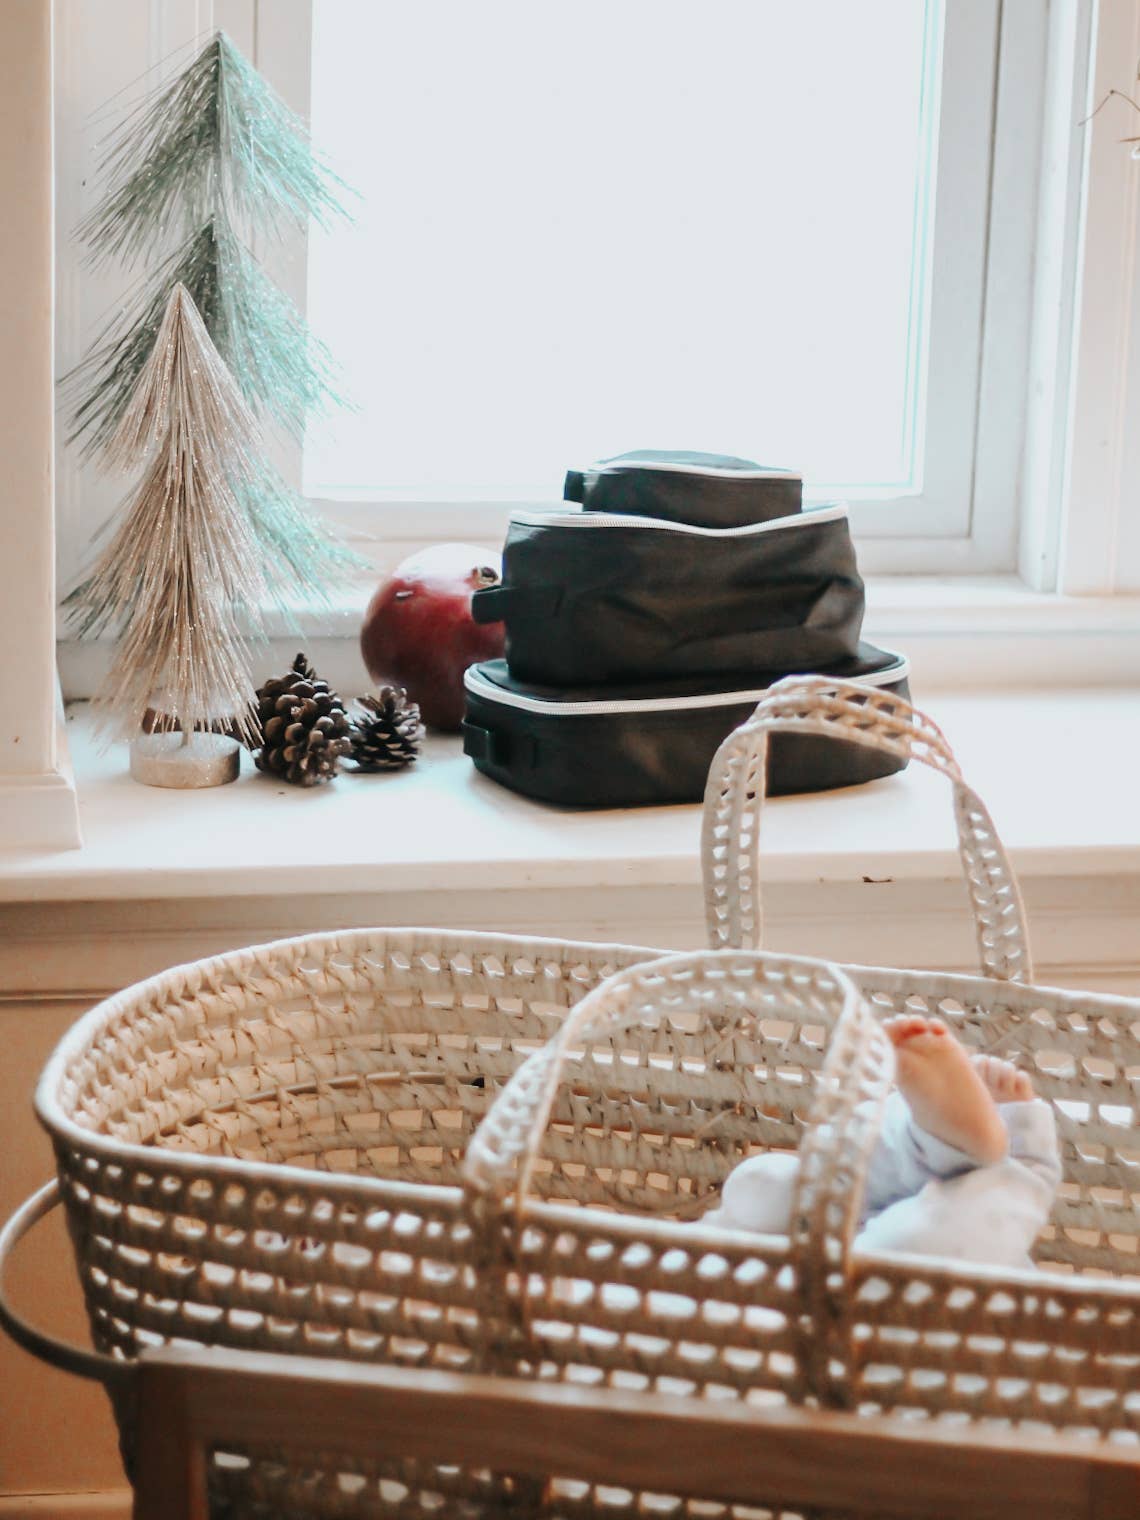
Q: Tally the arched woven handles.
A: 2